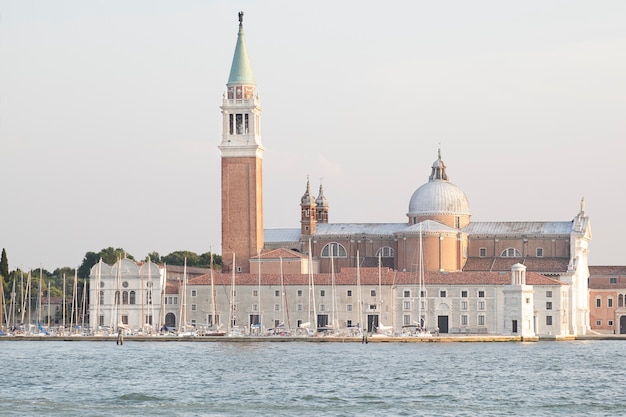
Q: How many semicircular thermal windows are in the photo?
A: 3